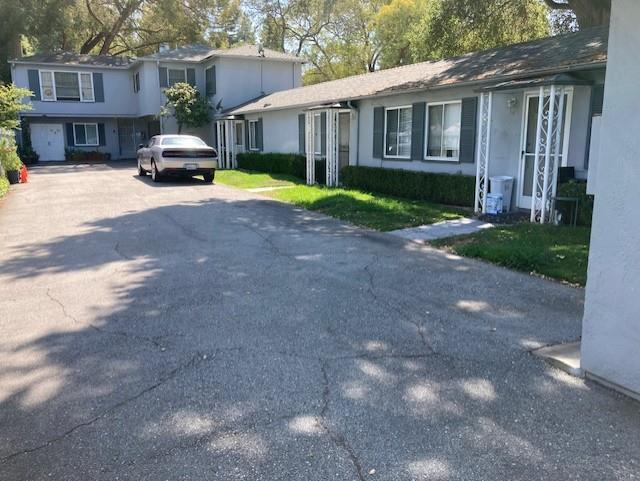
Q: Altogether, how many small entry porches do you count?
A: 3